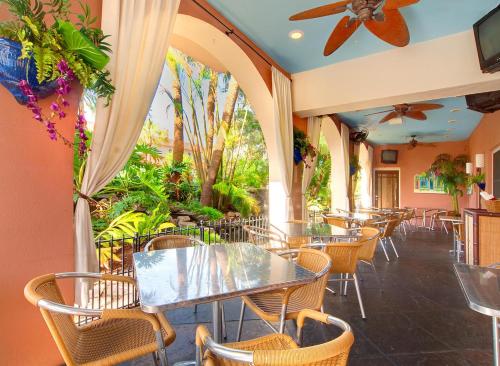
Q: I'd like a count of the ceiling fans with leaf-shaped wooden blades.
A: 3